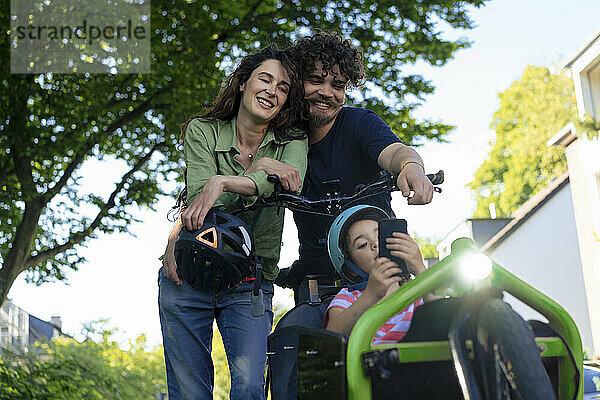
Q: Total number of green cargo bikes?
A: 1